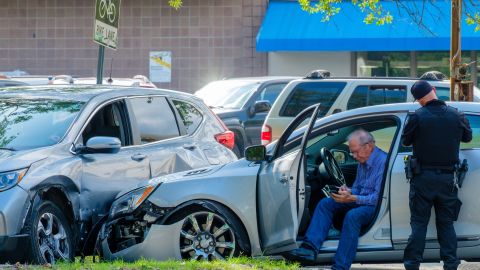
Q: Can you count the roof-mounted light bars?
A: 0